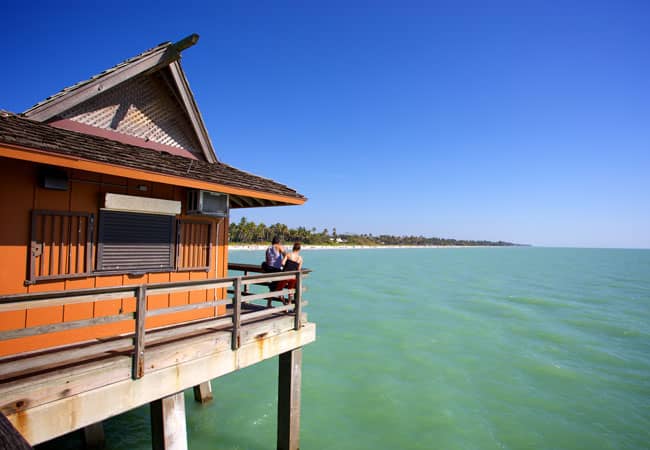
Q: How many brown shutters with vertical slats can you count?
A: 2